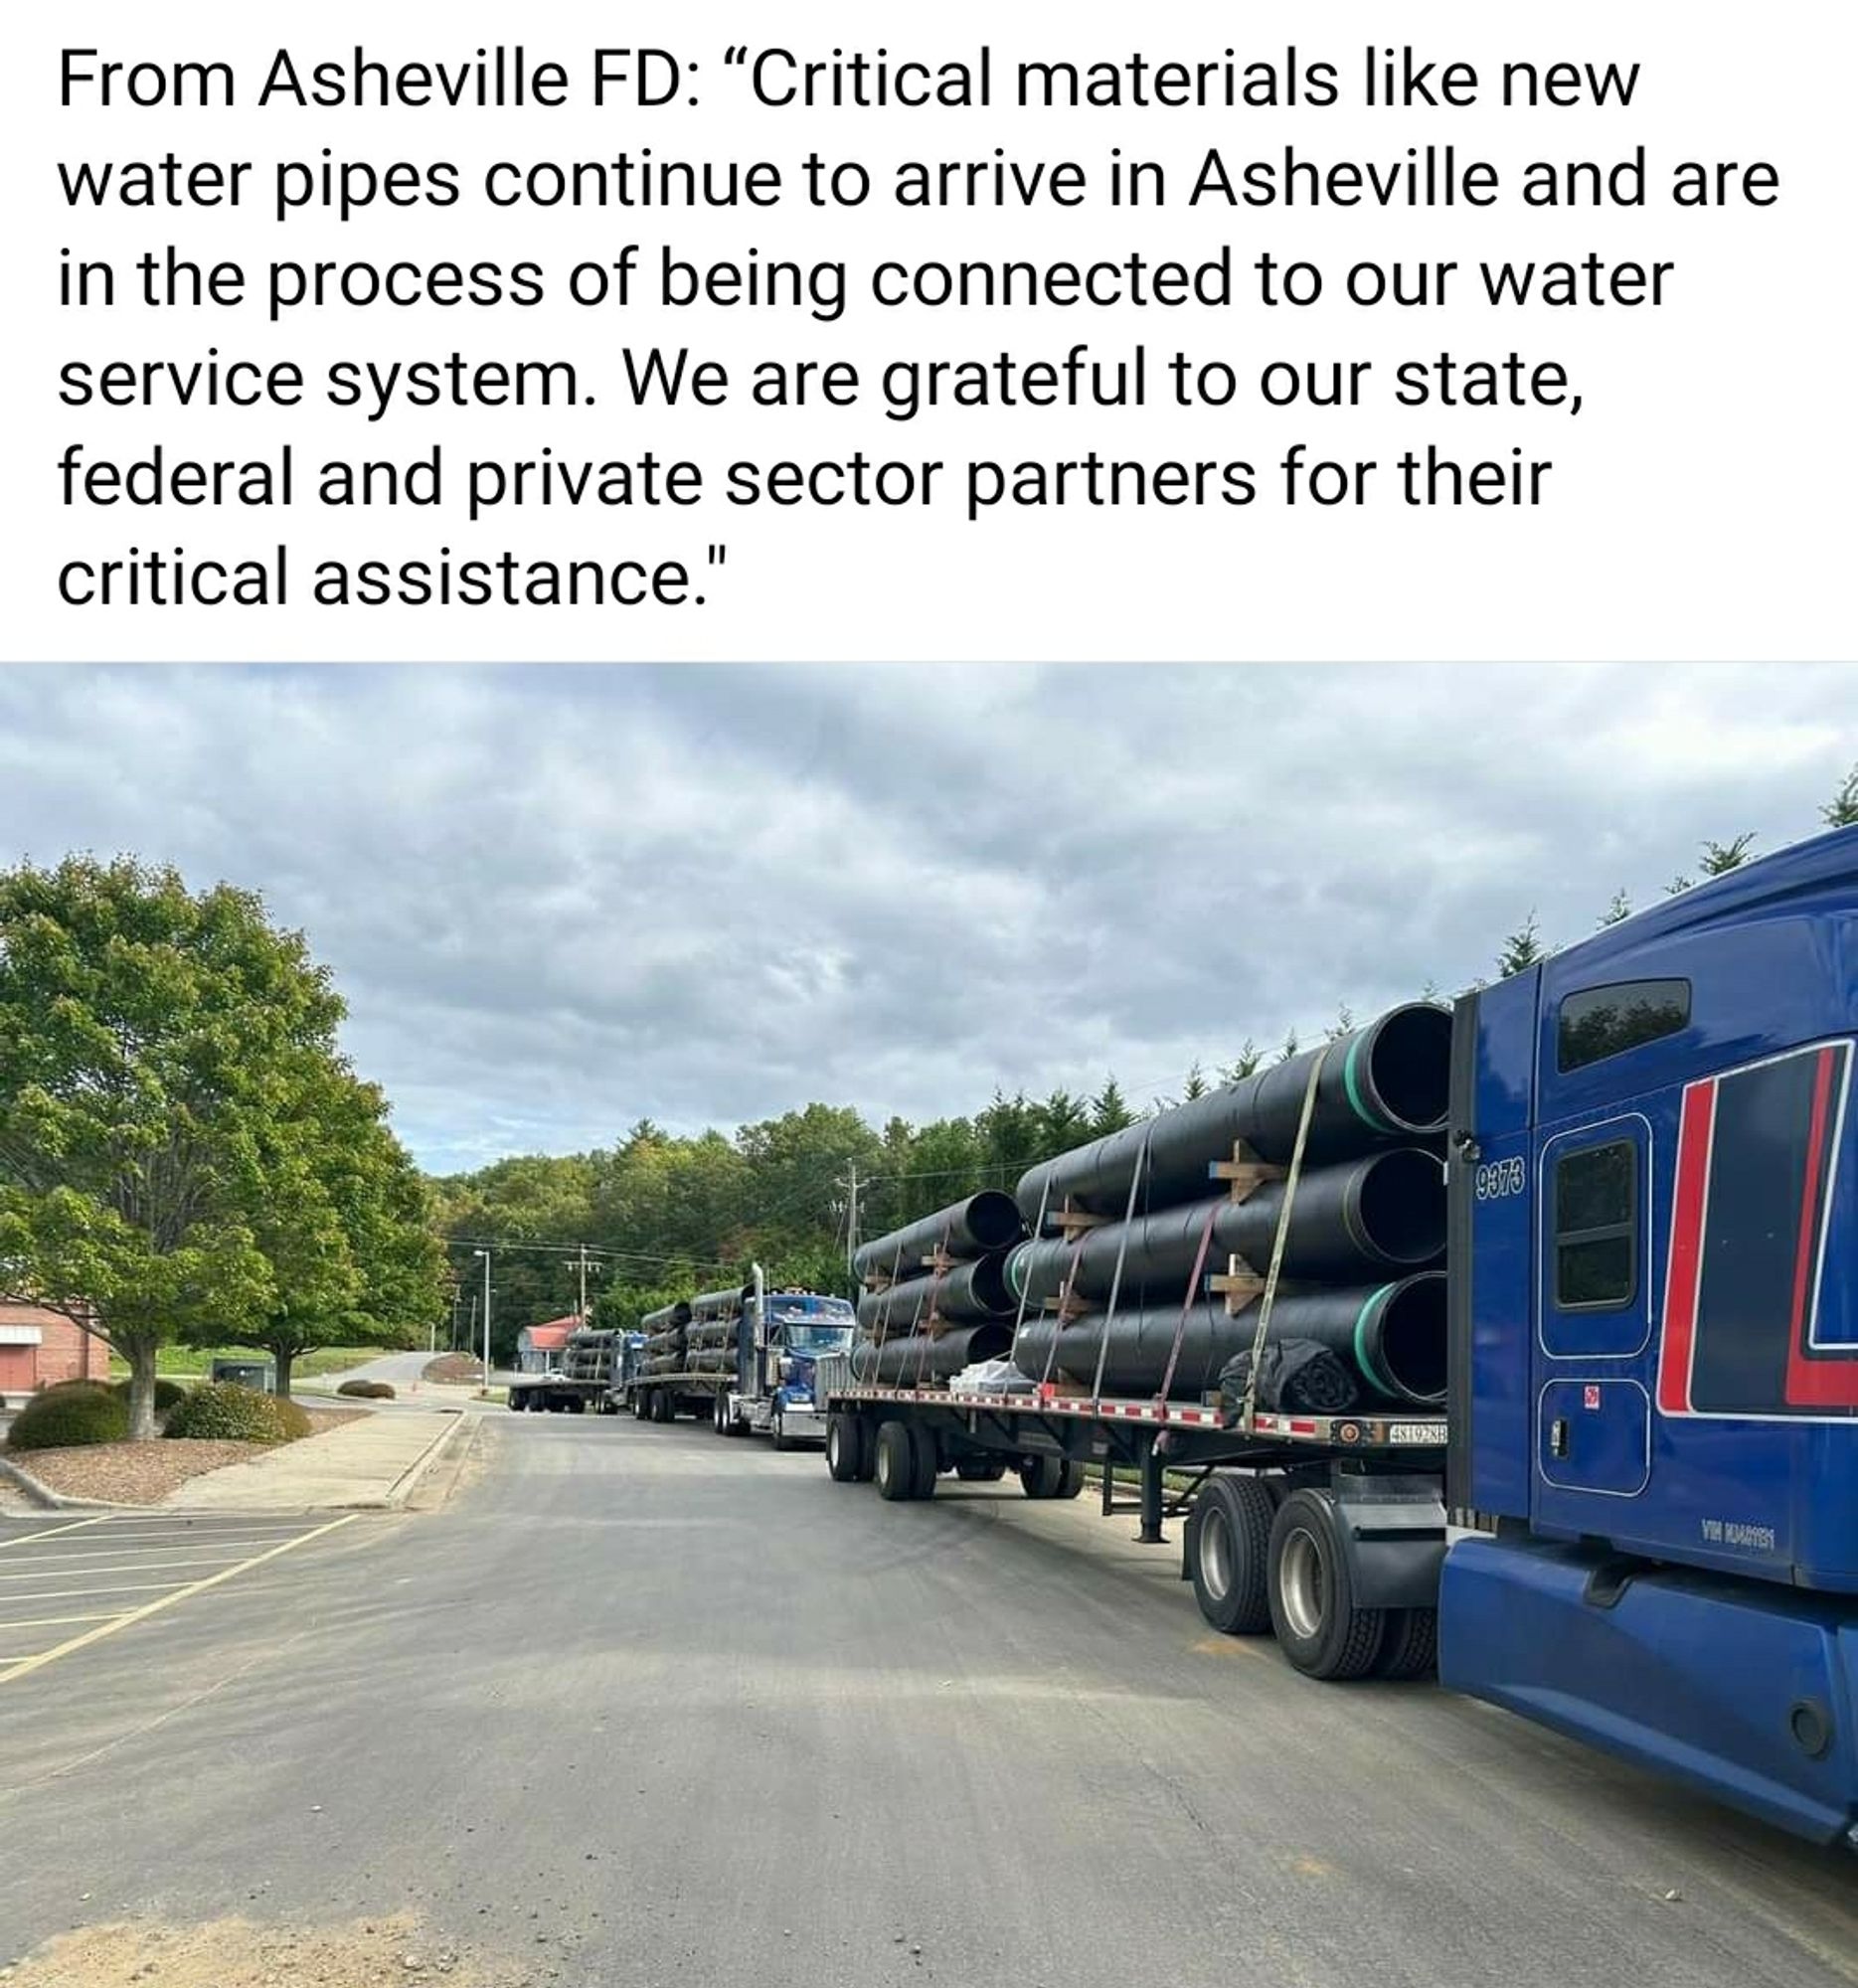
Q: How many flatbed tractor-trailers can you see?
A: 3